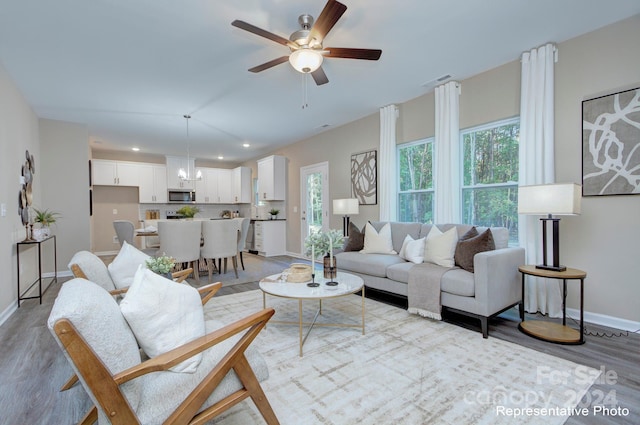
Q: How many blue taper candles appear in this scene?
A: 0